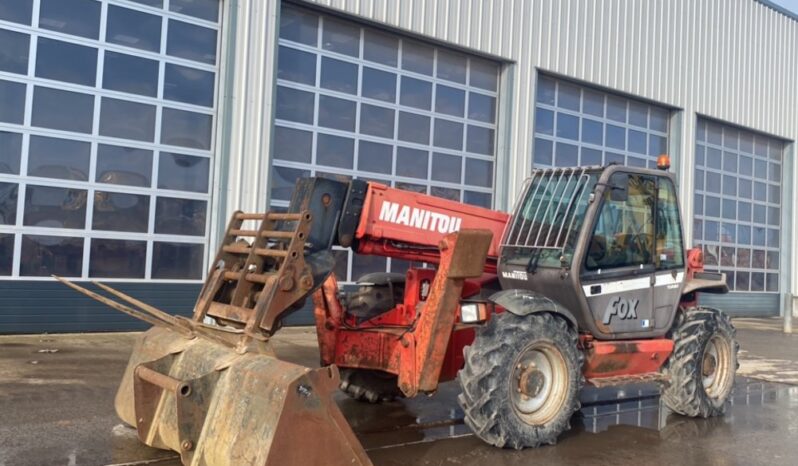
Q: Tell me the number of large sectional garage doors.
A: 4